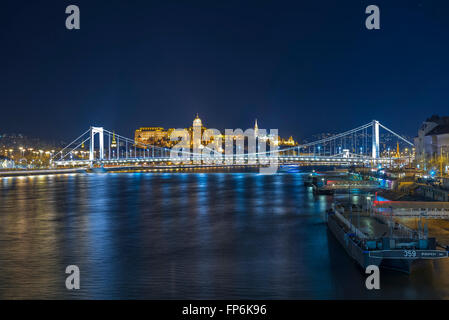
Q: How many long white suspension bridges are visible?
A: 1